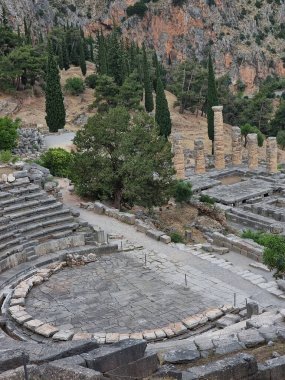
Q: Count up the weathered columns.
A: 6